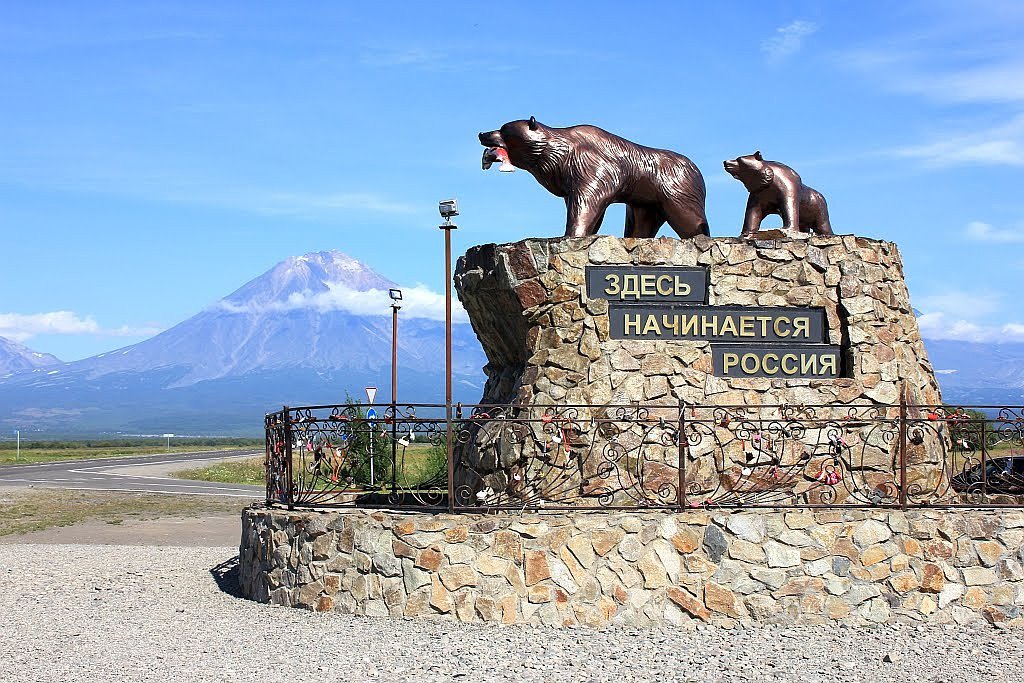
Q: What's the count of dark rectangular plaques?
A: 3